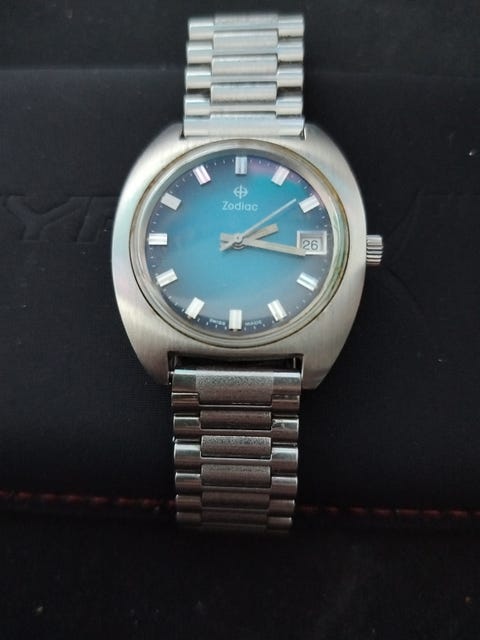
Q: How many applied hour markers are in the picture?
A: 11